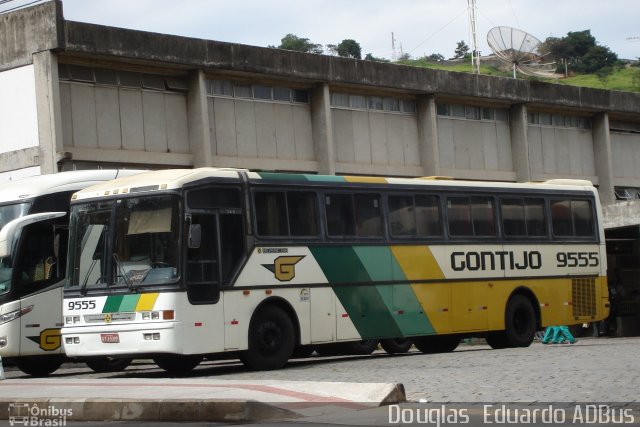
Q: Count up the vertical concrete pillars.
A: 6